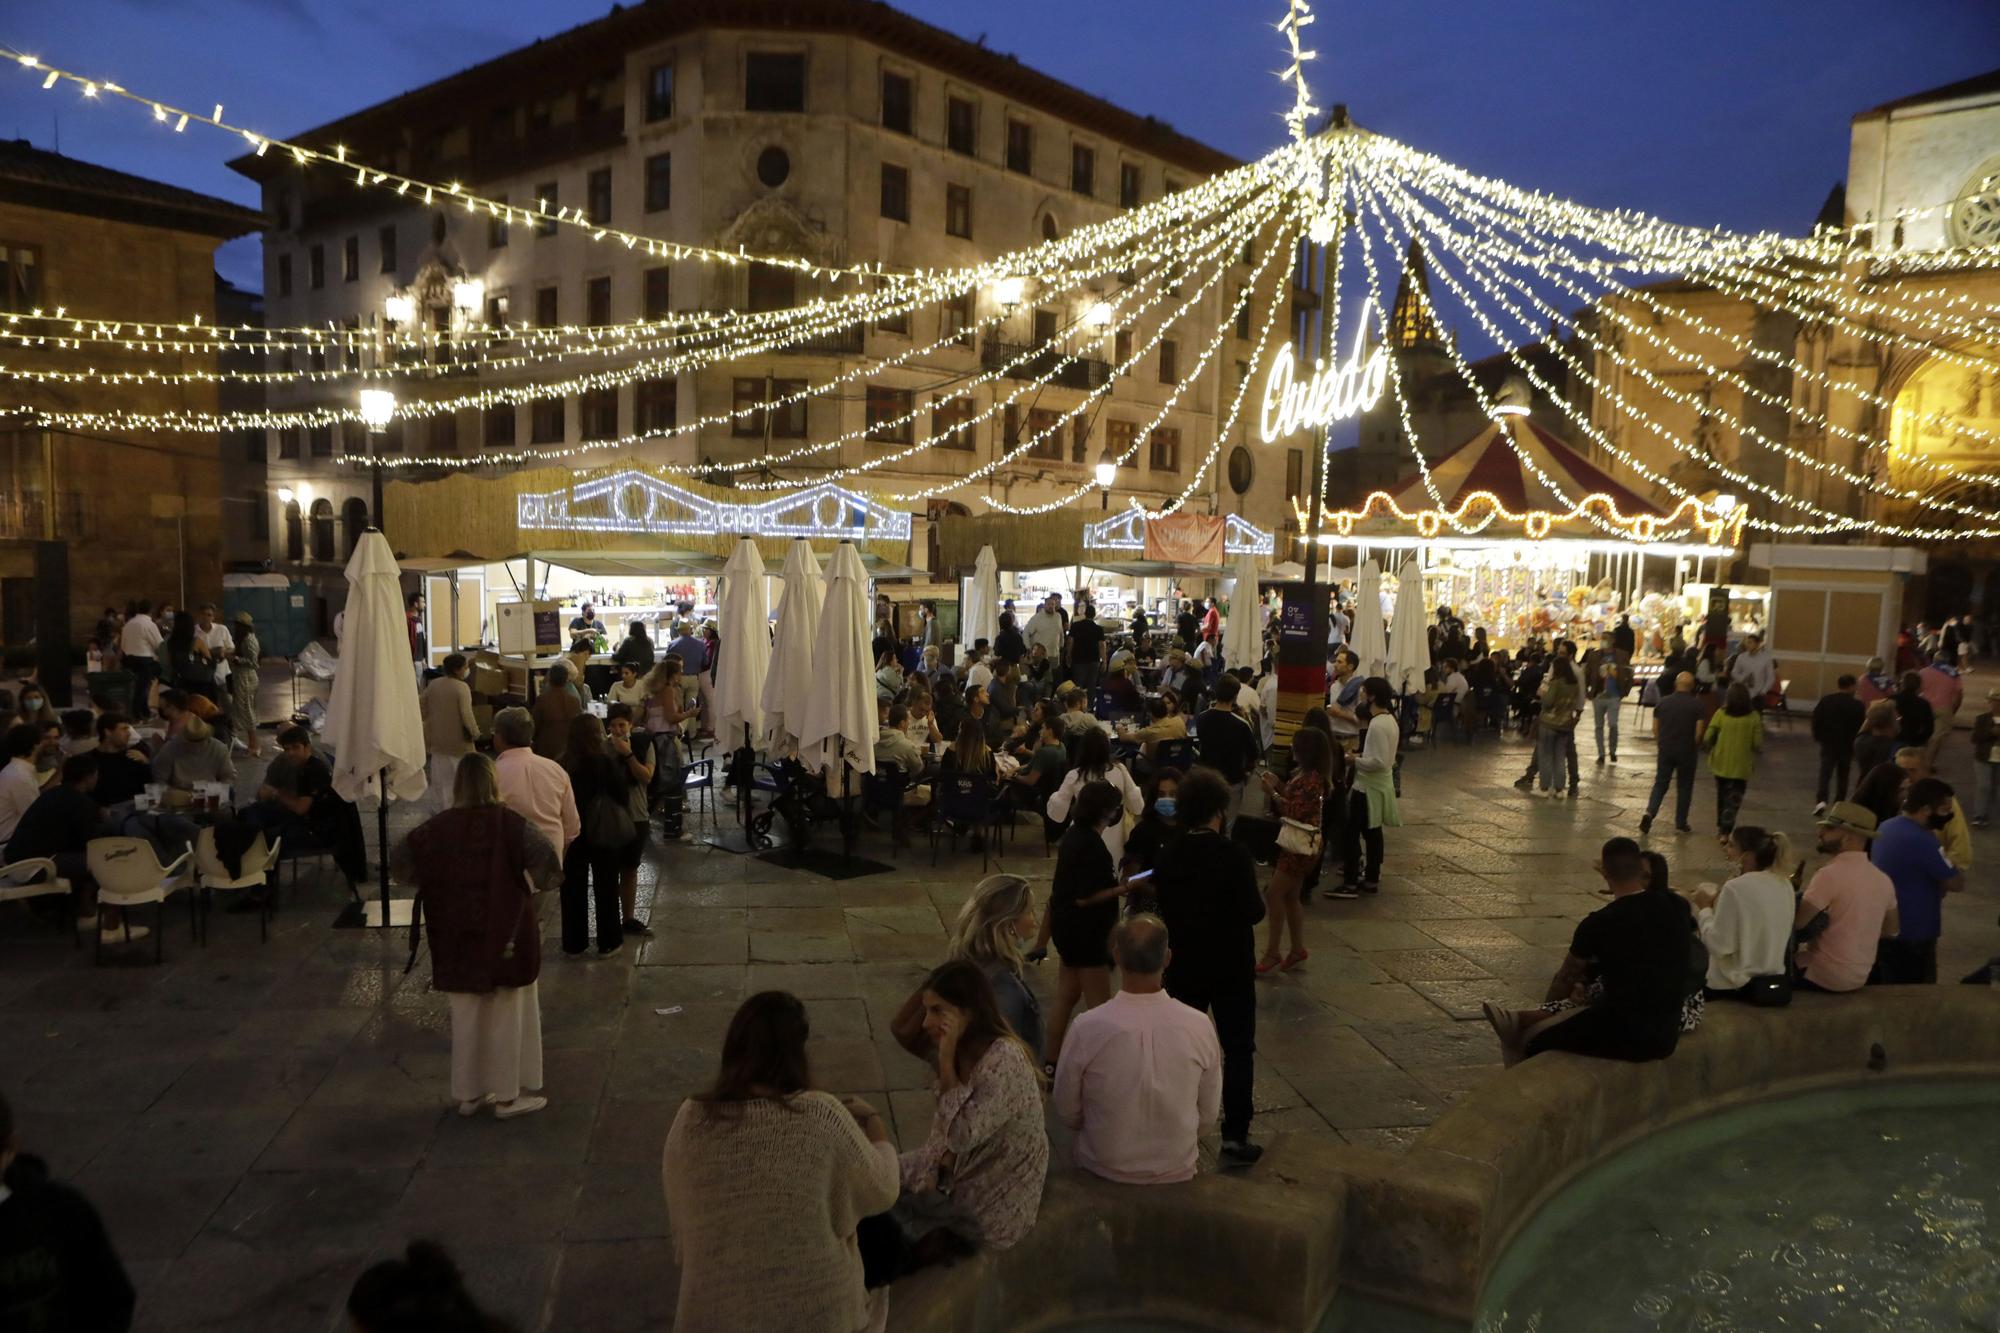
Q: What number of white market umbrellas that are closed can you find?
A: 8